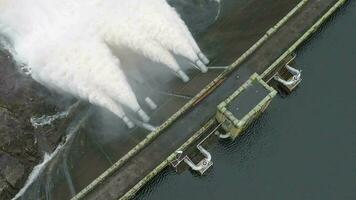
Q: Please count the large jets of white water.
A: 5